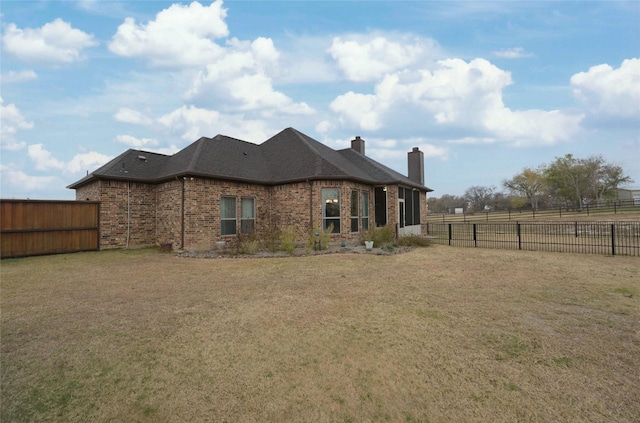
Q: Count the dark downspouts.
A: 2